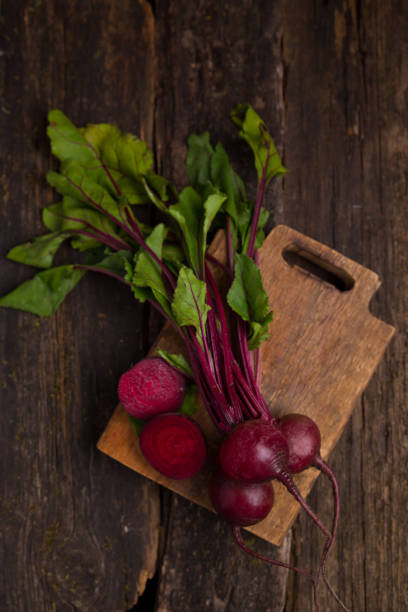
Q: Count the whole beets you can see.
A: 3